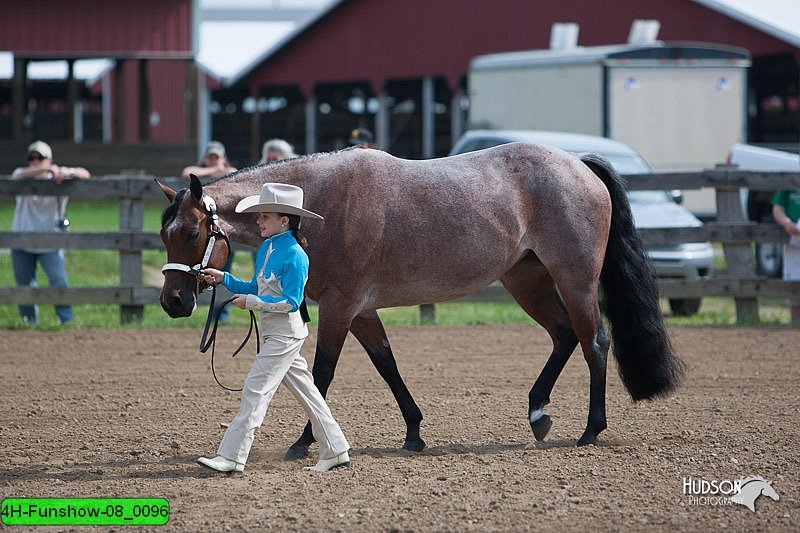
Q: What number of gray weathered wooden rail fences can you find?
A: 1